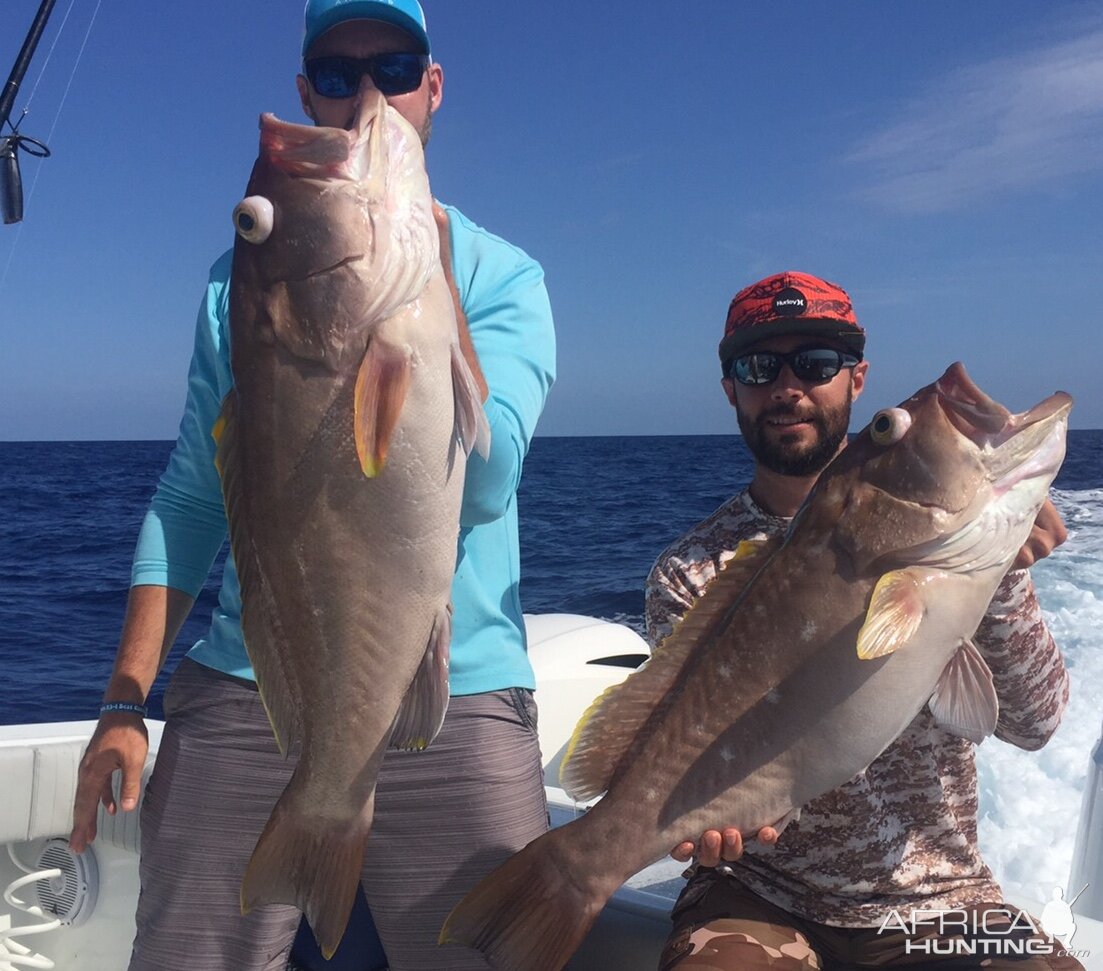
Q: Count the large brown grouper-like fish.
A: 2